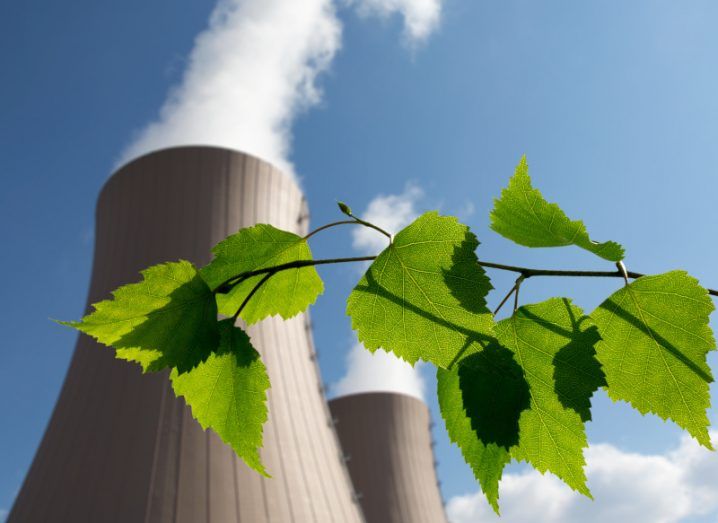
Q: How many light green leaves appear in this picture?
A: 8